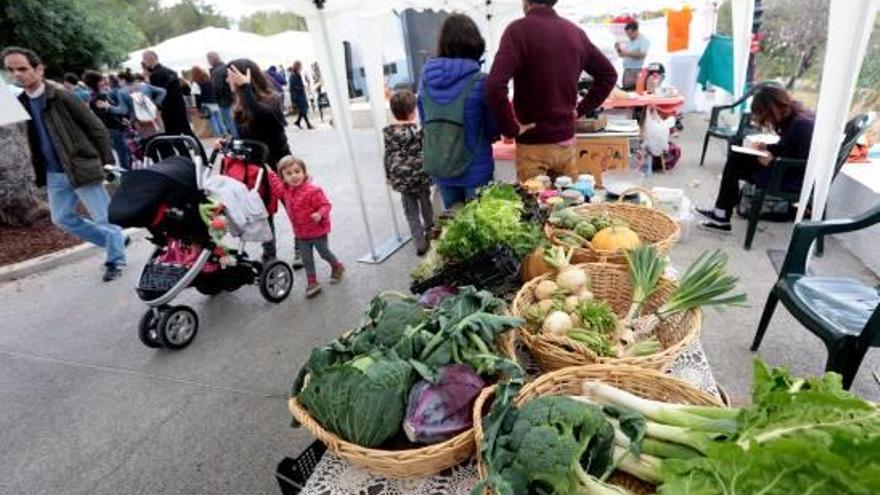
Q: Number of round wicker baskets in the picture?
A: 4